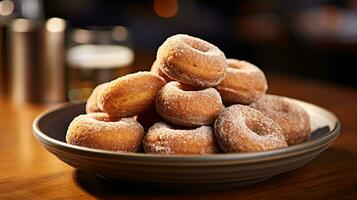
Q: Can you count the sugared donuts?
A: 10